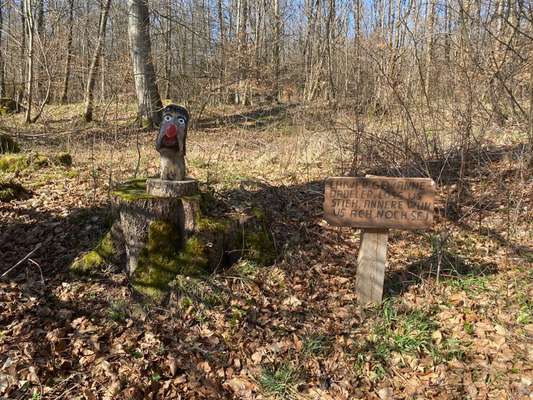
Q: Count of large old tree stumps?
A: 1